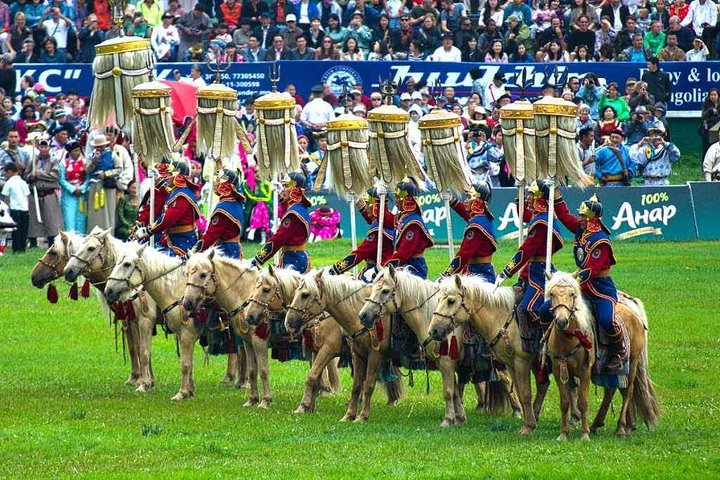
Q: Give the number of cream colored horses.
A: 9